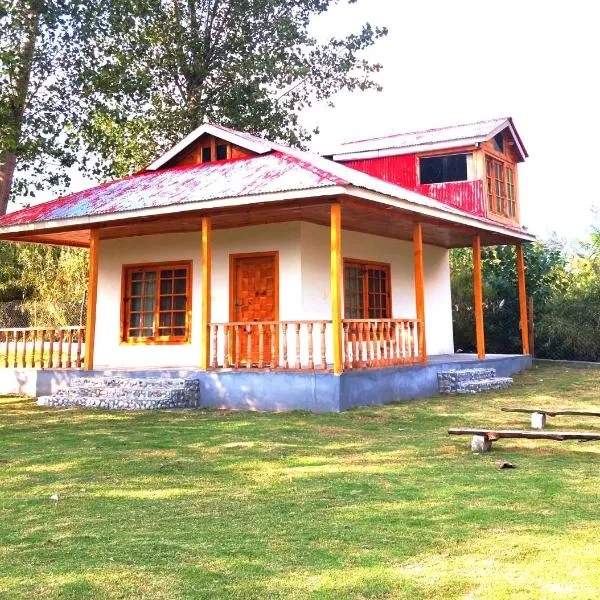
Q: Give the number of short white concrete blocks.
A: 2